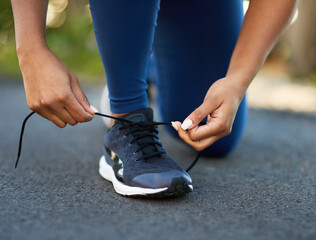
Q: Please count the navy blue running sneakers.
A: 1